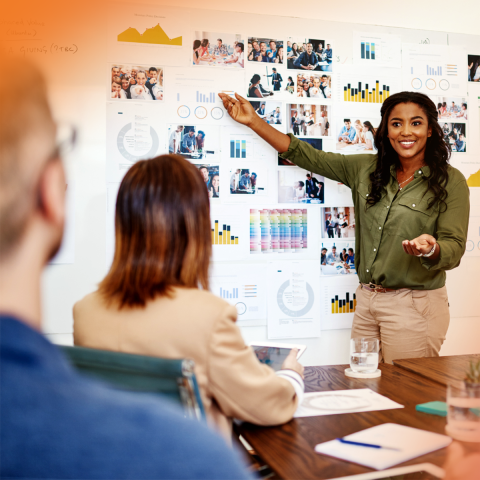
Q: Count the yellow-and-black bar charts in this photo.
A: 3